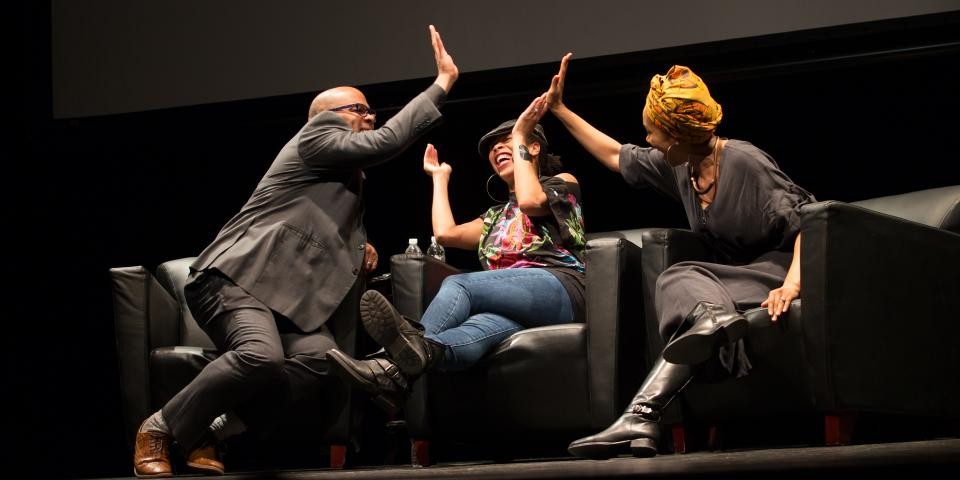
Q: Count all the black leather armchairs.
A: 3